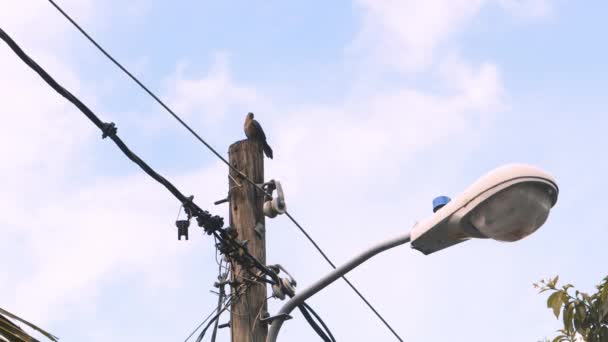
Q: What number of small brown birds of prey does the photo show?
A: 1